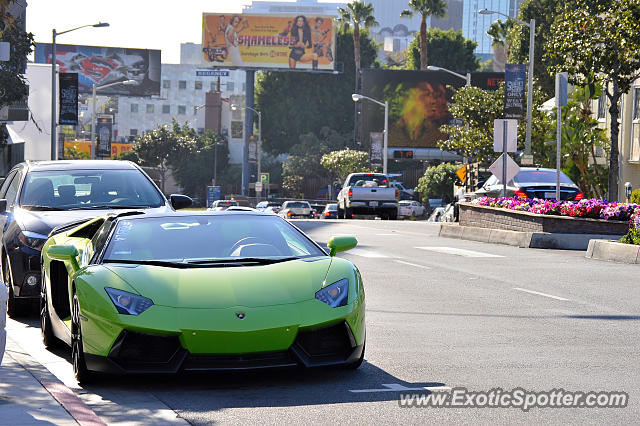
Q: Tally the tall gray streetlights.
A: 6